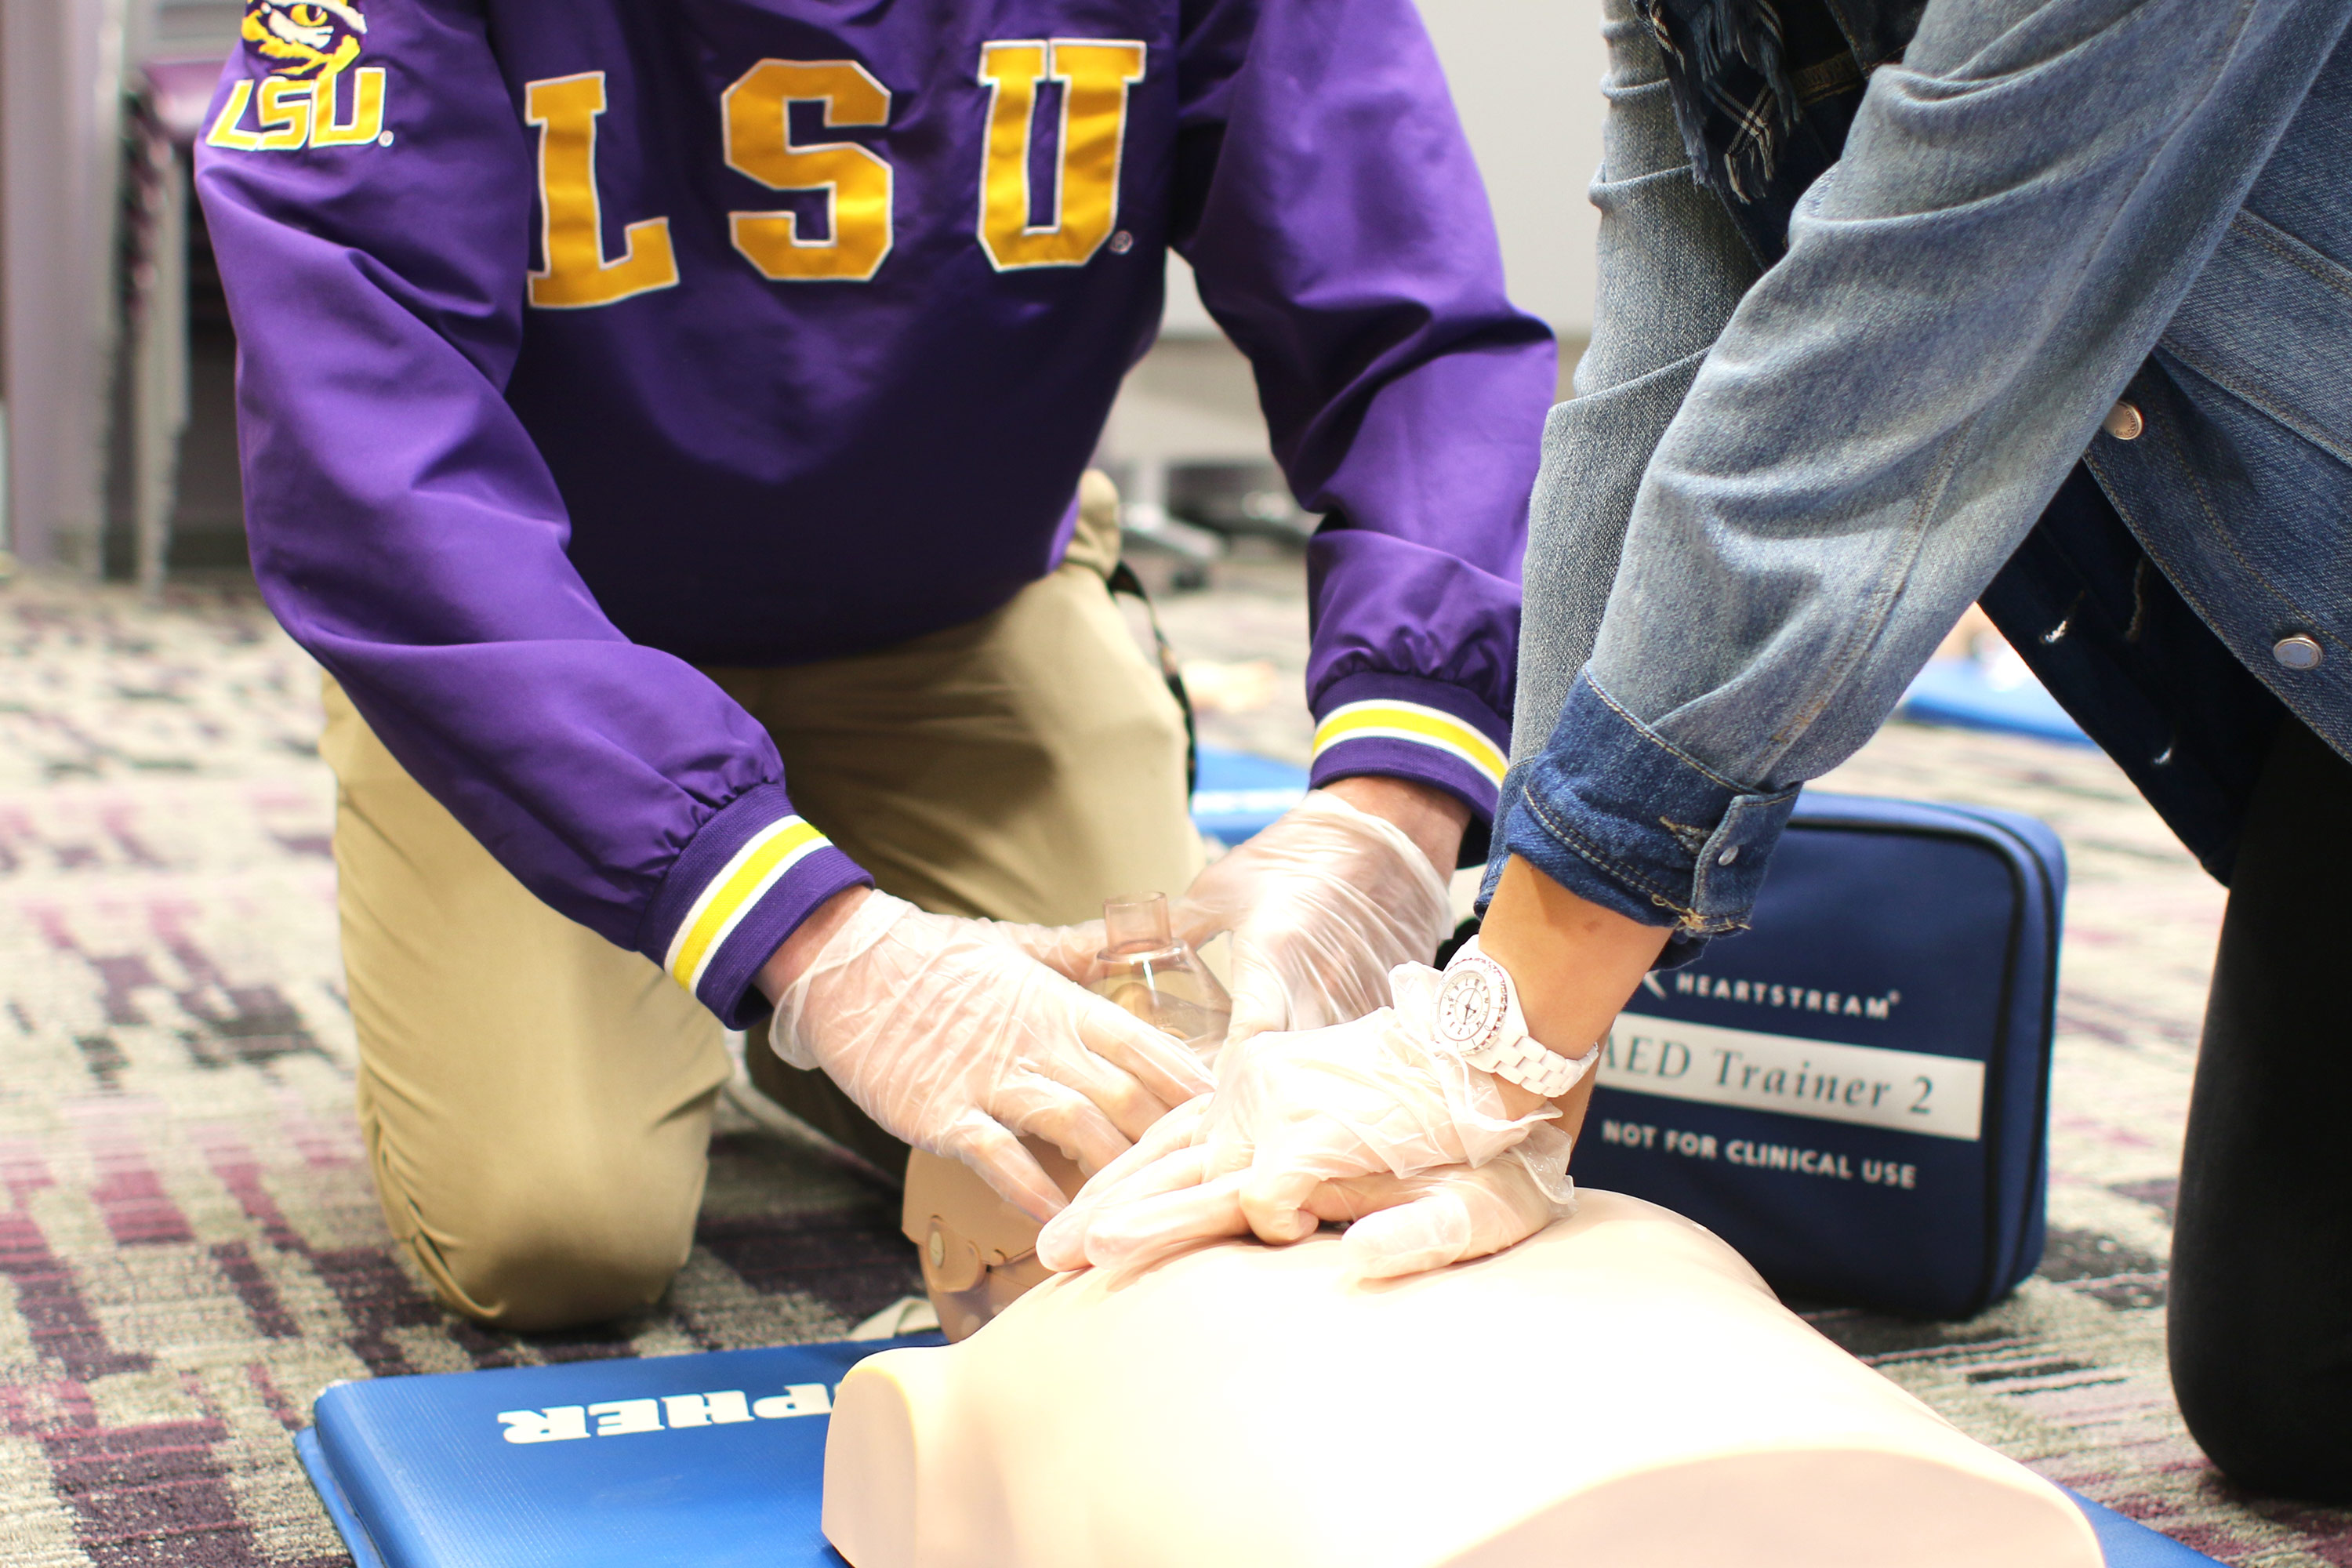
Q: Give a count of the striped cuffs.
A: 2